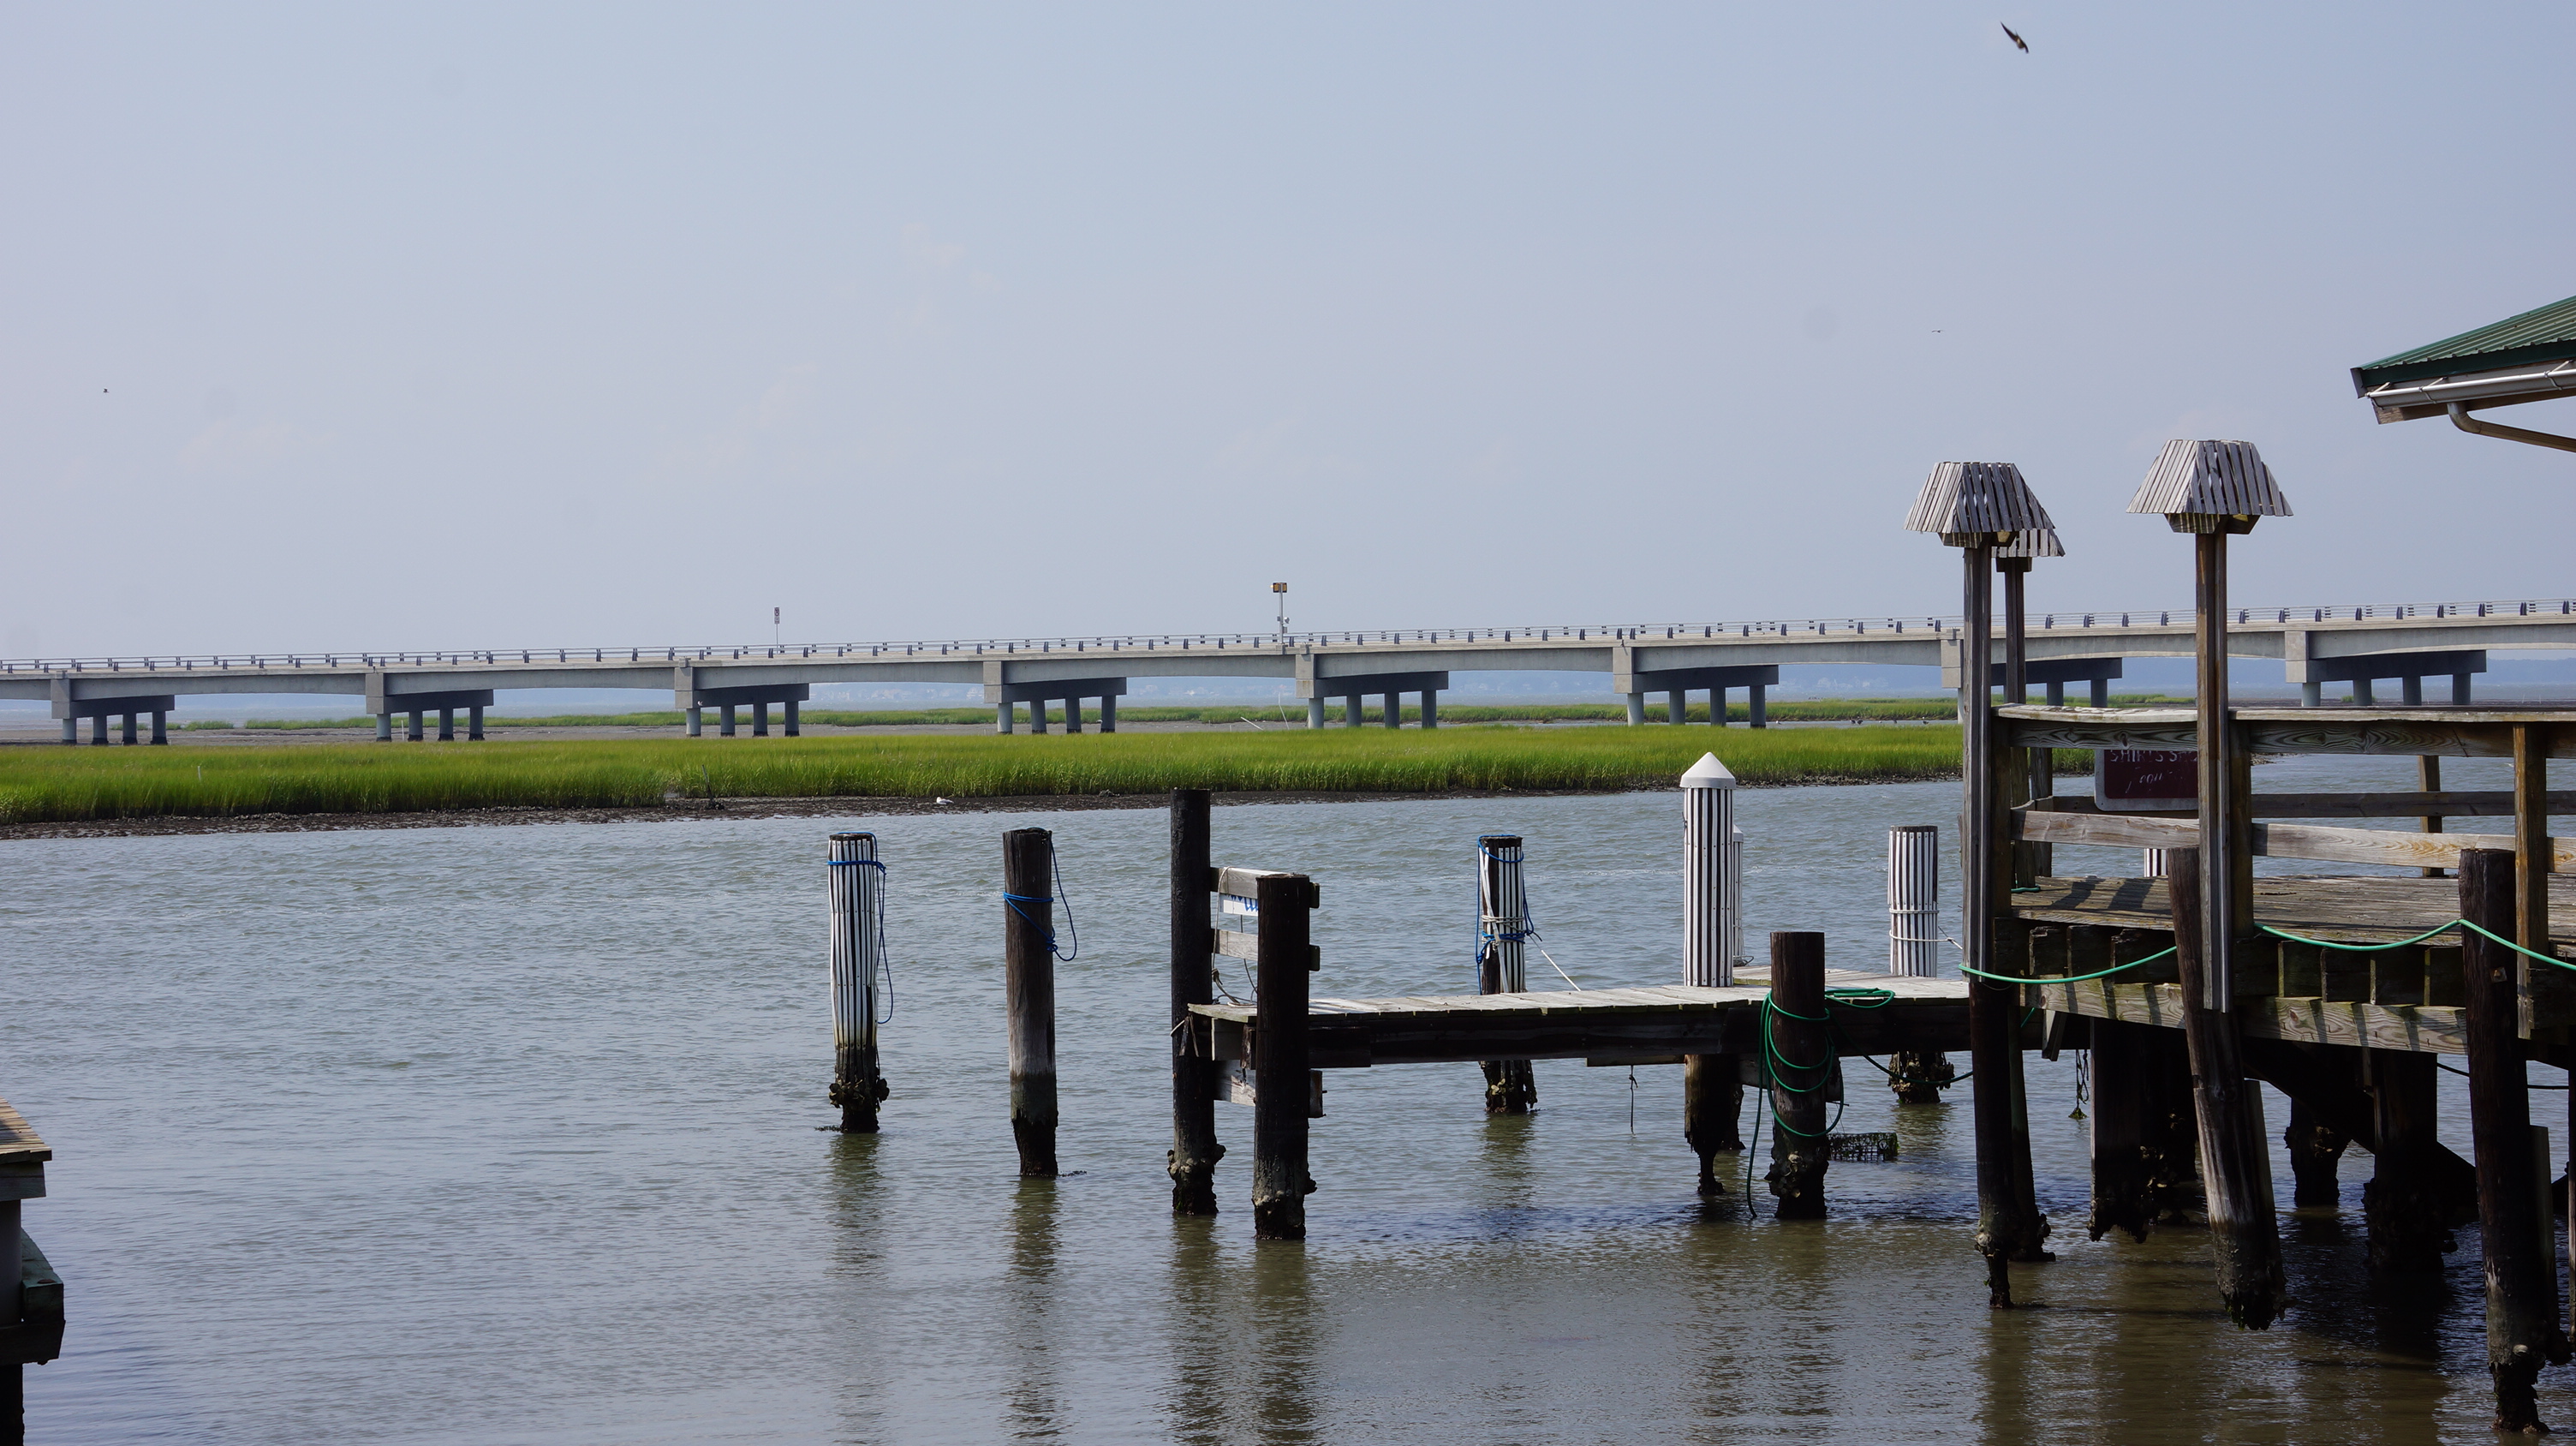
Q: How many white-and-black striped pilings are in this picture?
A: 6